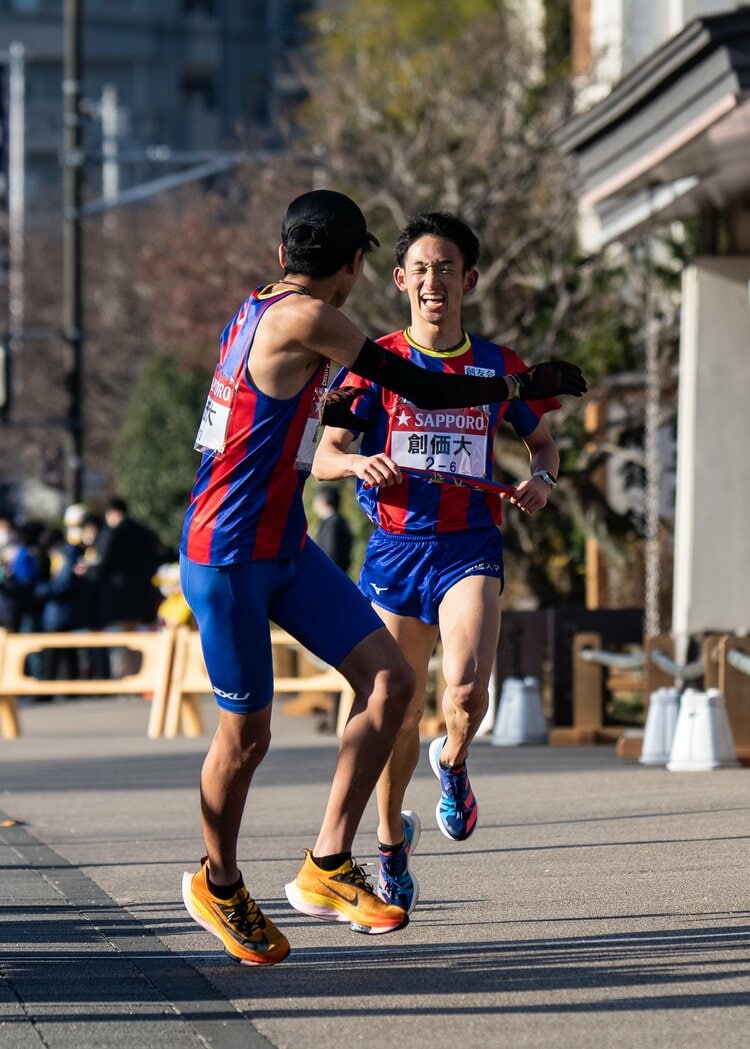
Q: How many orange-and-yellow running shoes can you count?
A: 2